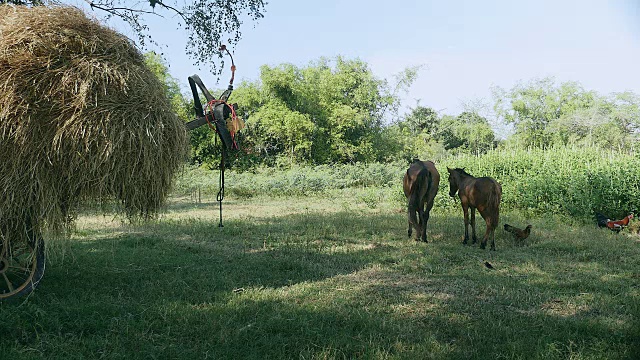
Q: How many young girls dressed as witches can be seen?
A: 0